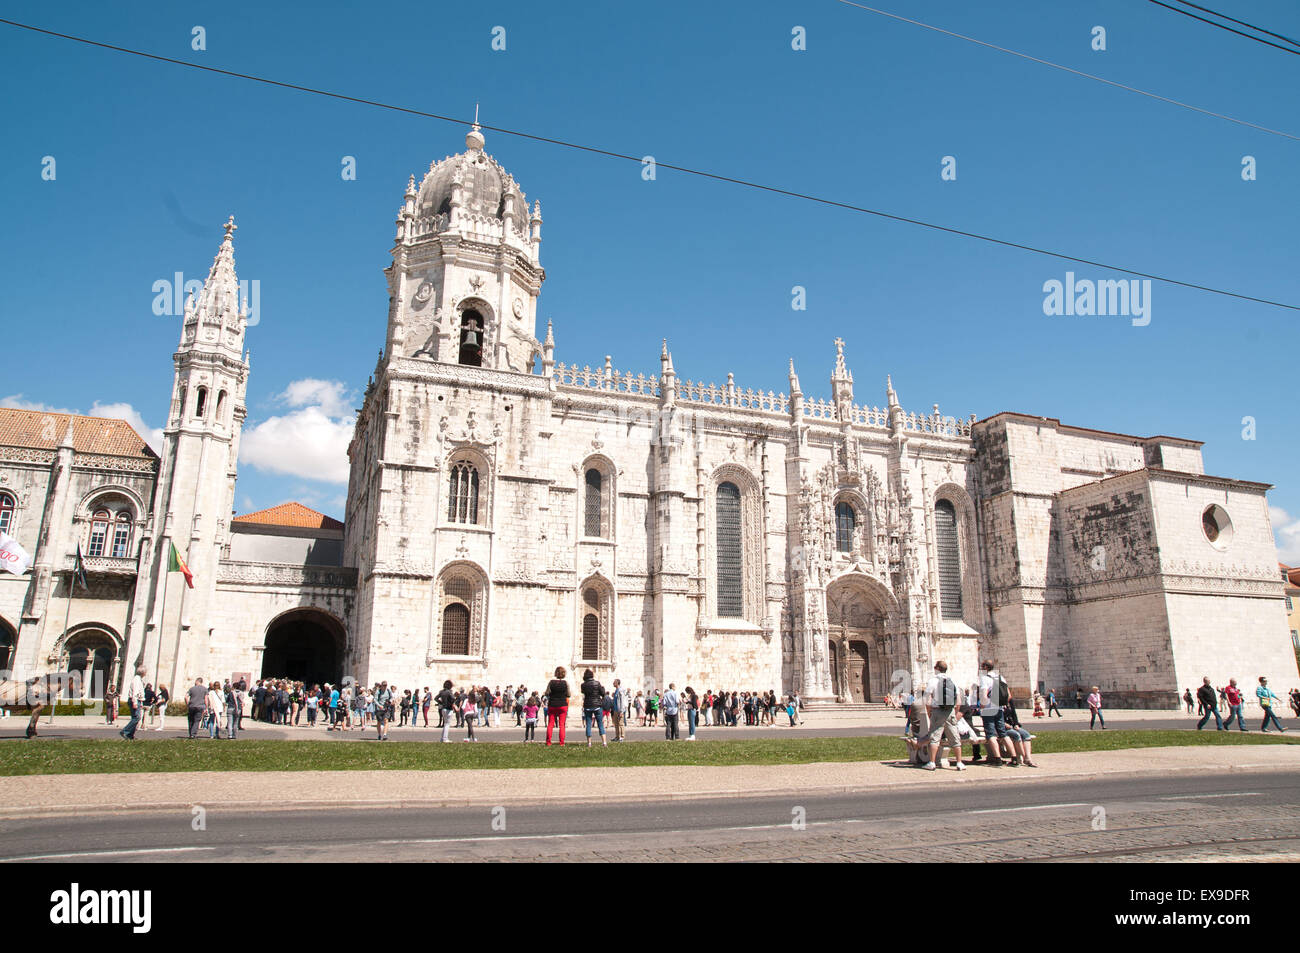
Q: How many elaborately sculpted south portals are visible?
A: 1